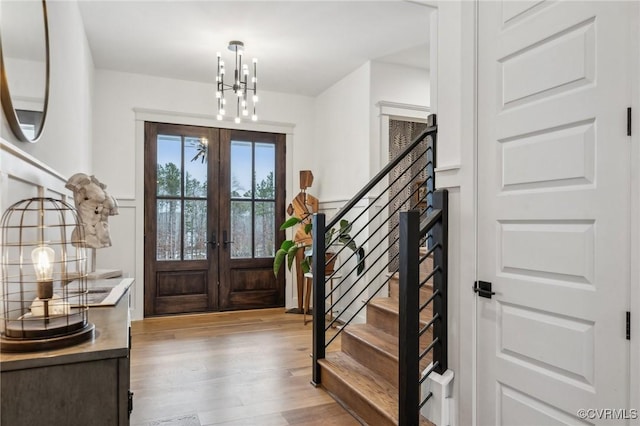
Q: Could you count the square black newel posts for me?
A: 4